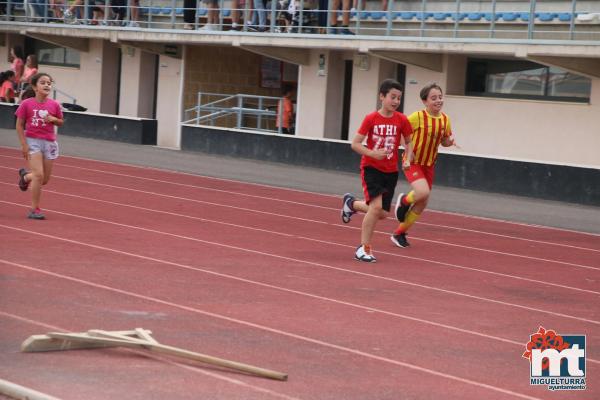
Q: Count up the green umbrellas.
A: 0